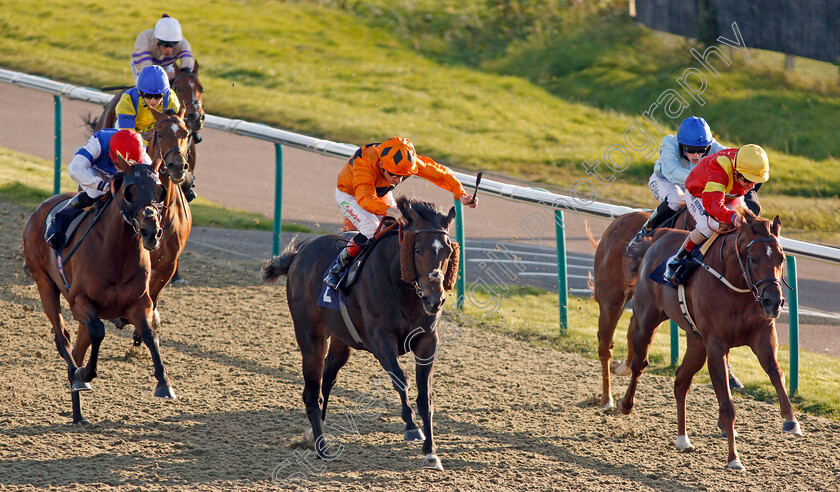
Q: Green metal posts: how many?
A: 6